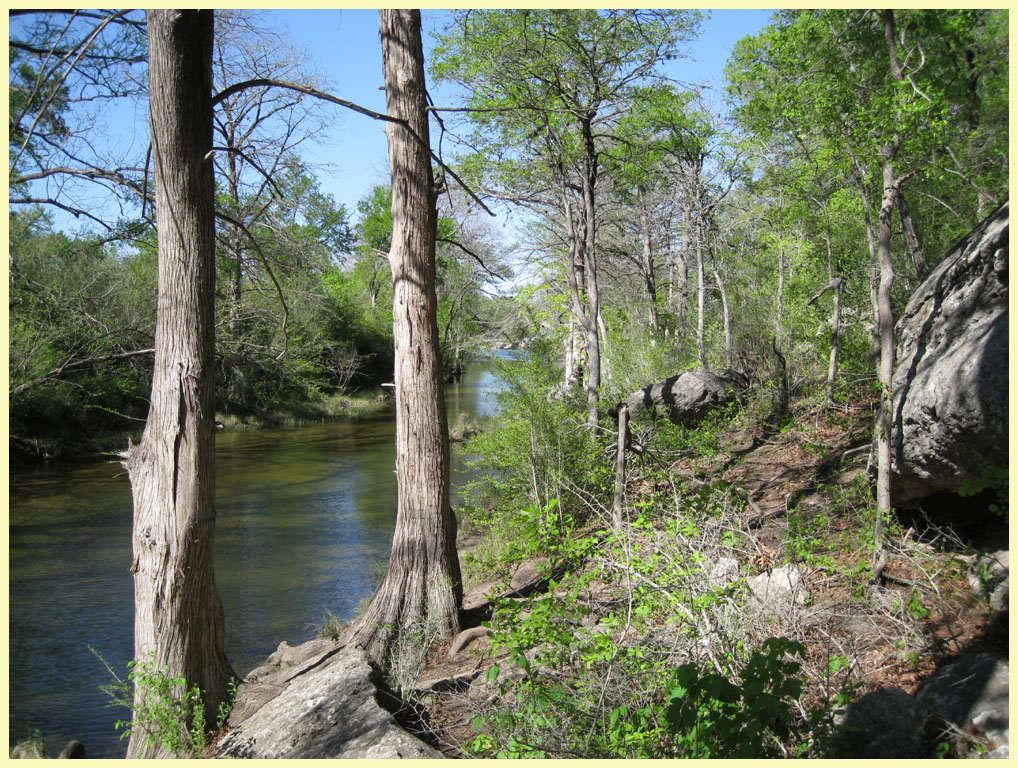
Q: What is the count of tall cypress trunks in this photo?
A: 2